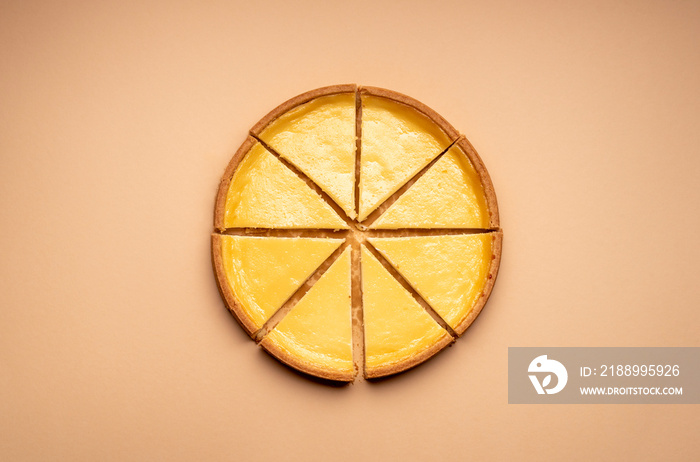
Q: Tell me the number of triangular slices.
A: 8